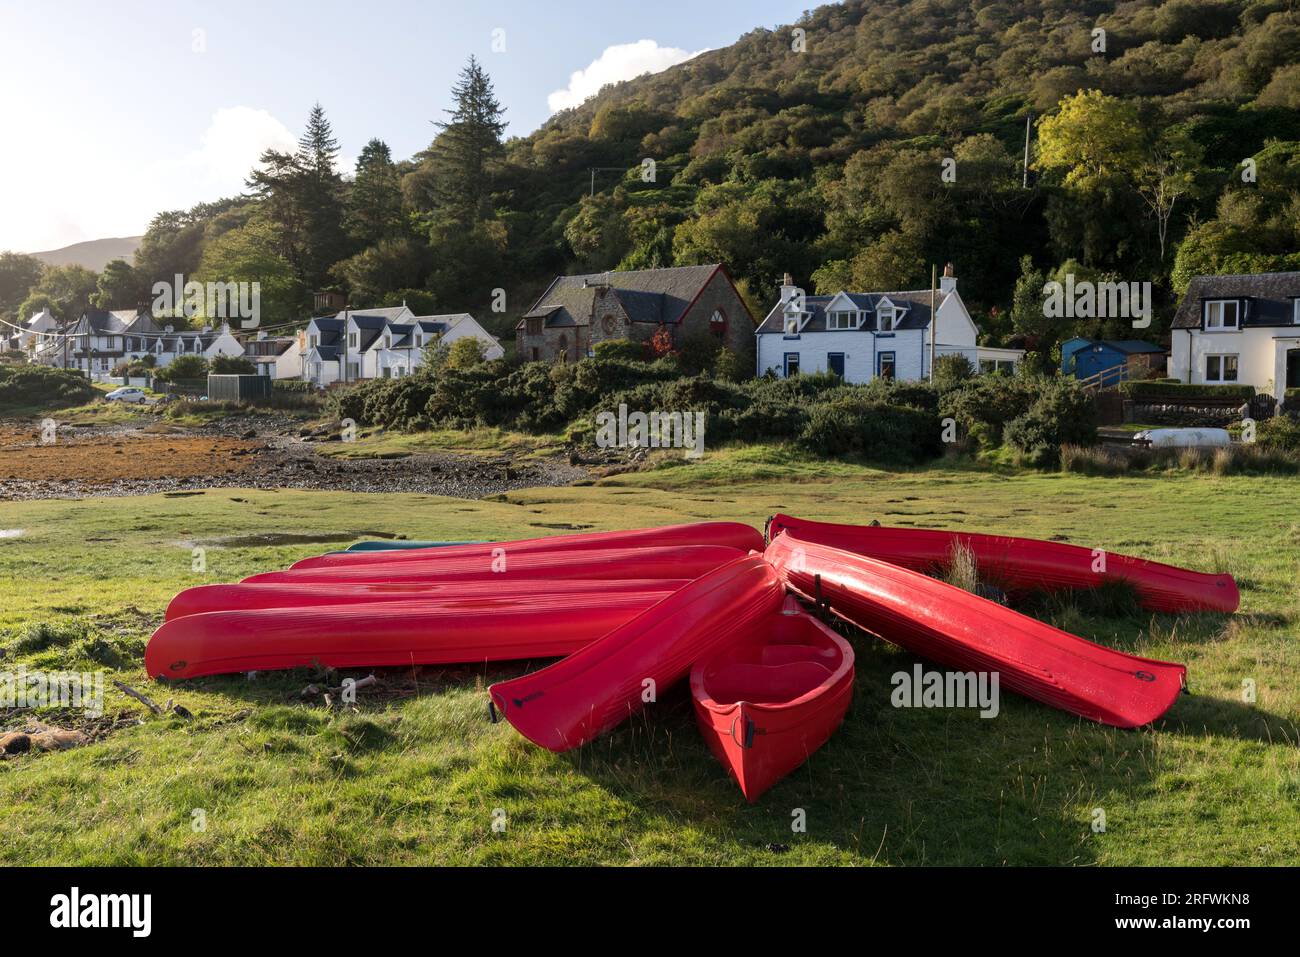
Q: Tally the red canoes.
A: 8